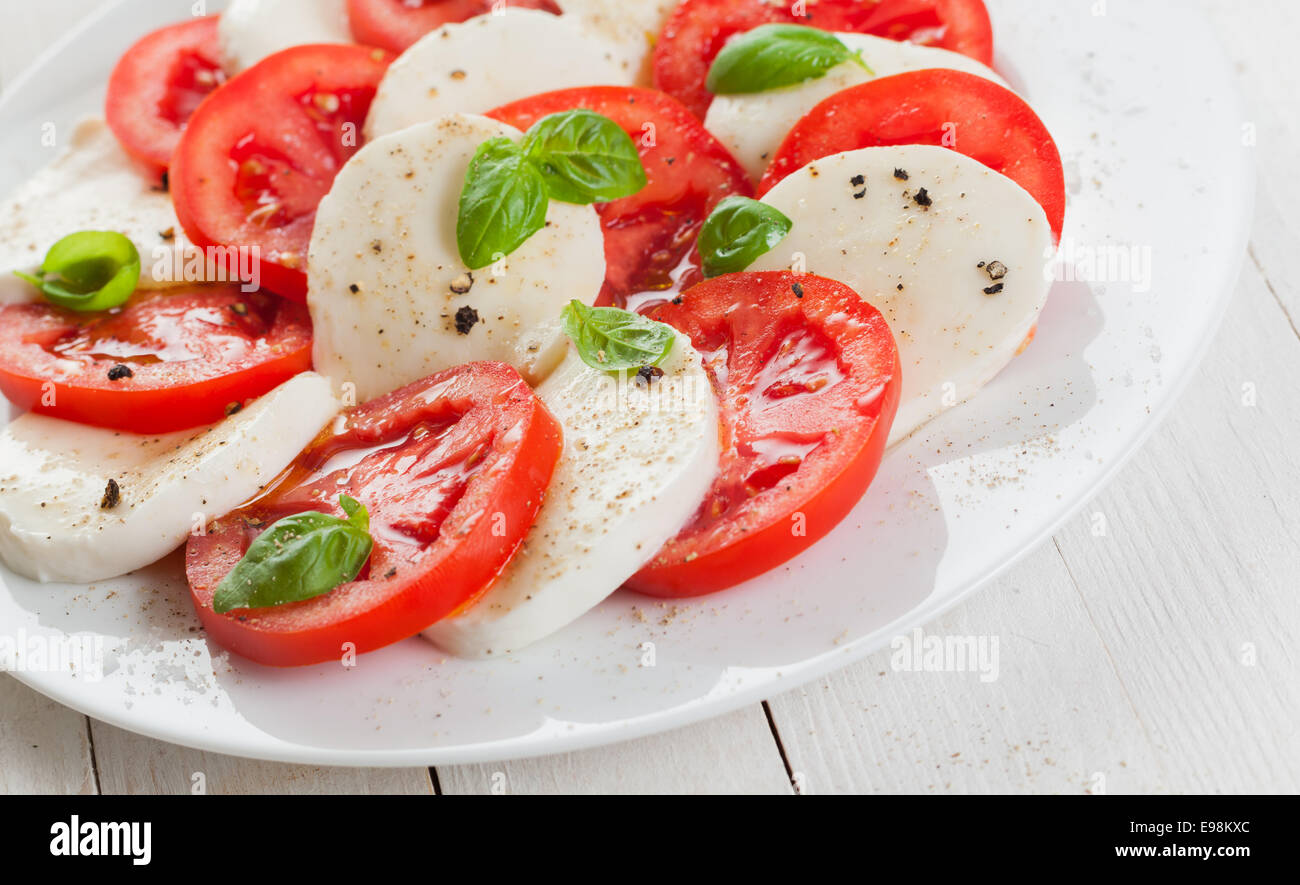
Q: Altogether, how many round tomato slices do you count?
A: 9